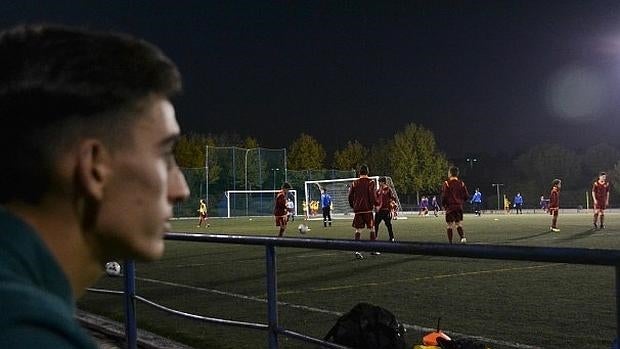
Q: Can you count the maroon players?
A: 6